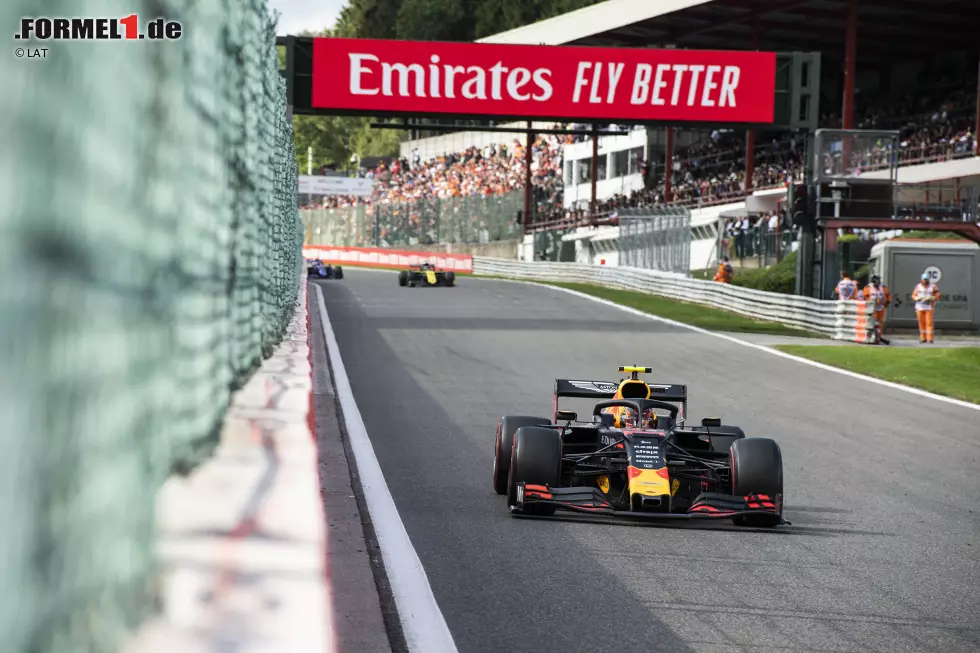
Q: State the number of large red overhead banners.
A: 1